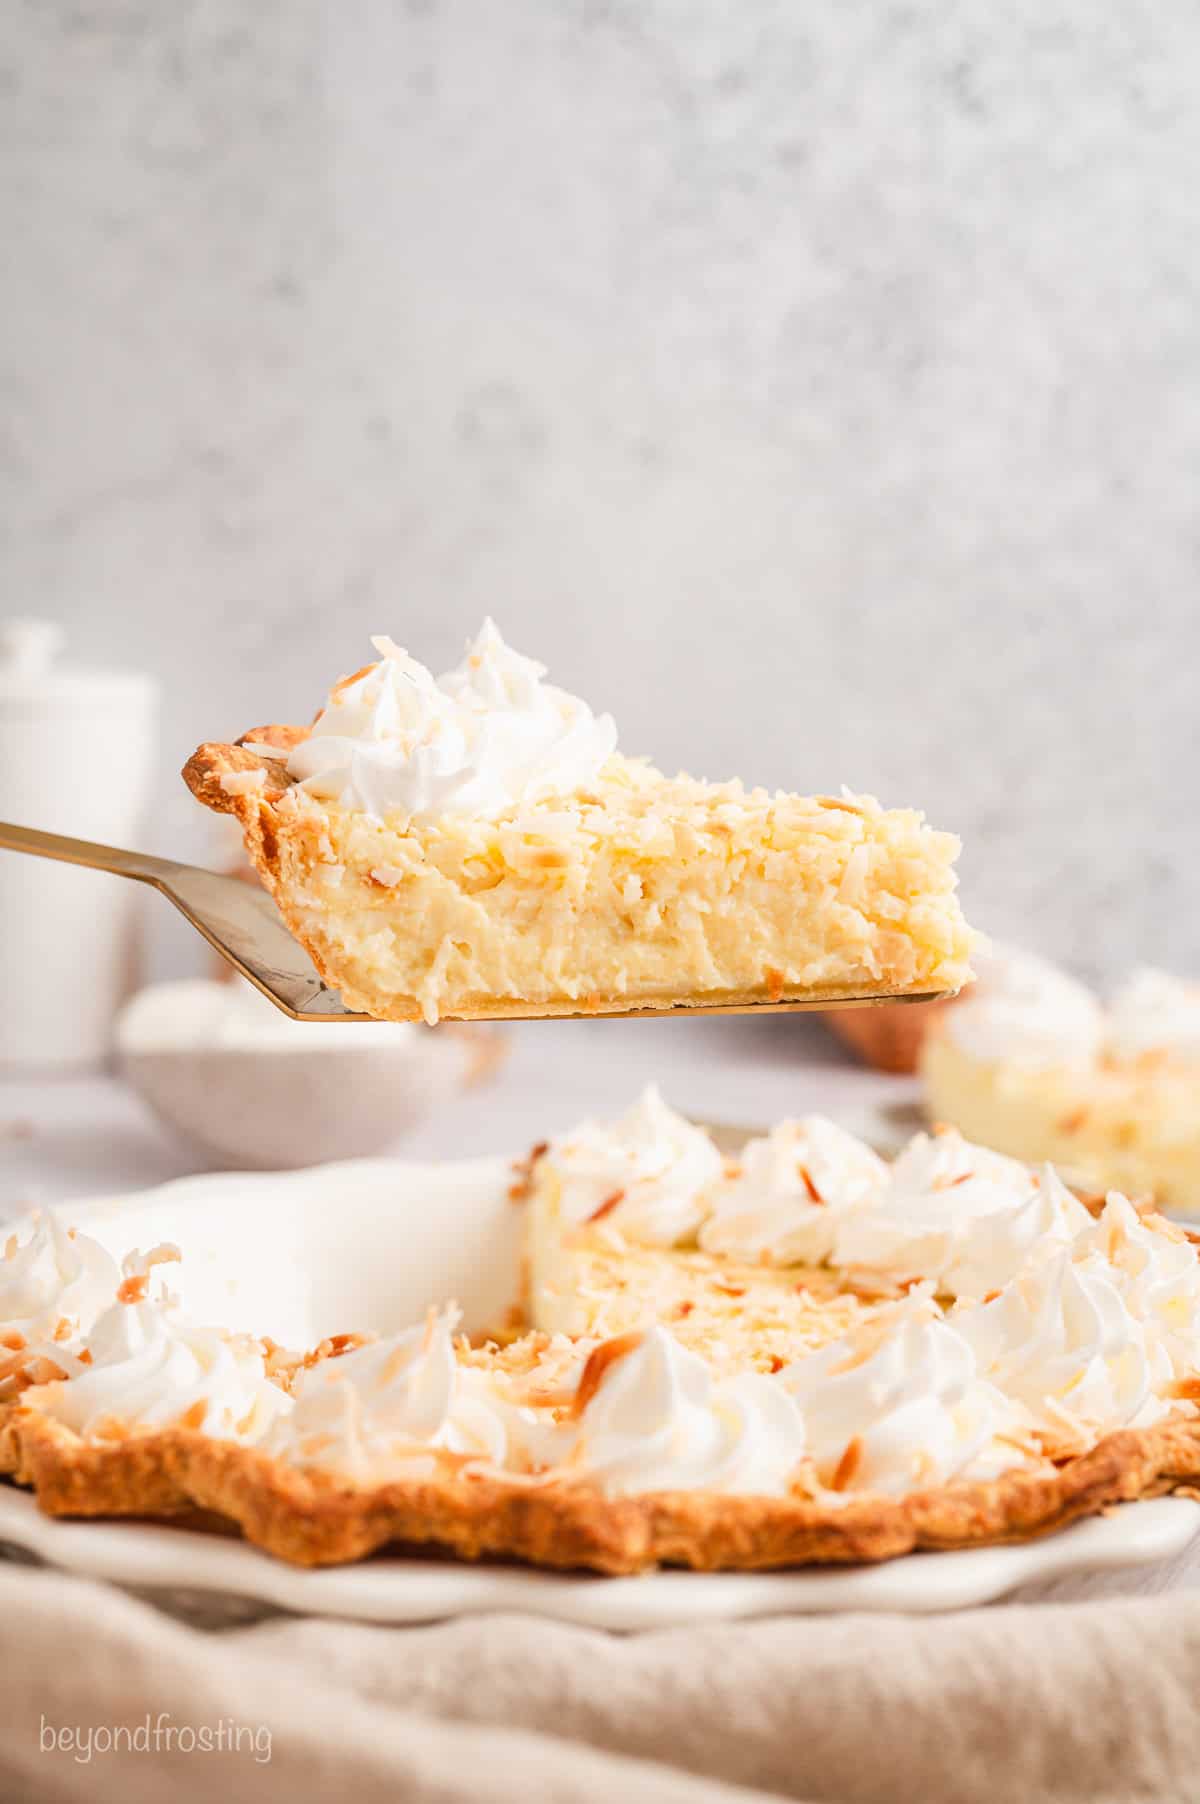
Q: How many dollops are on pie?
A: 11